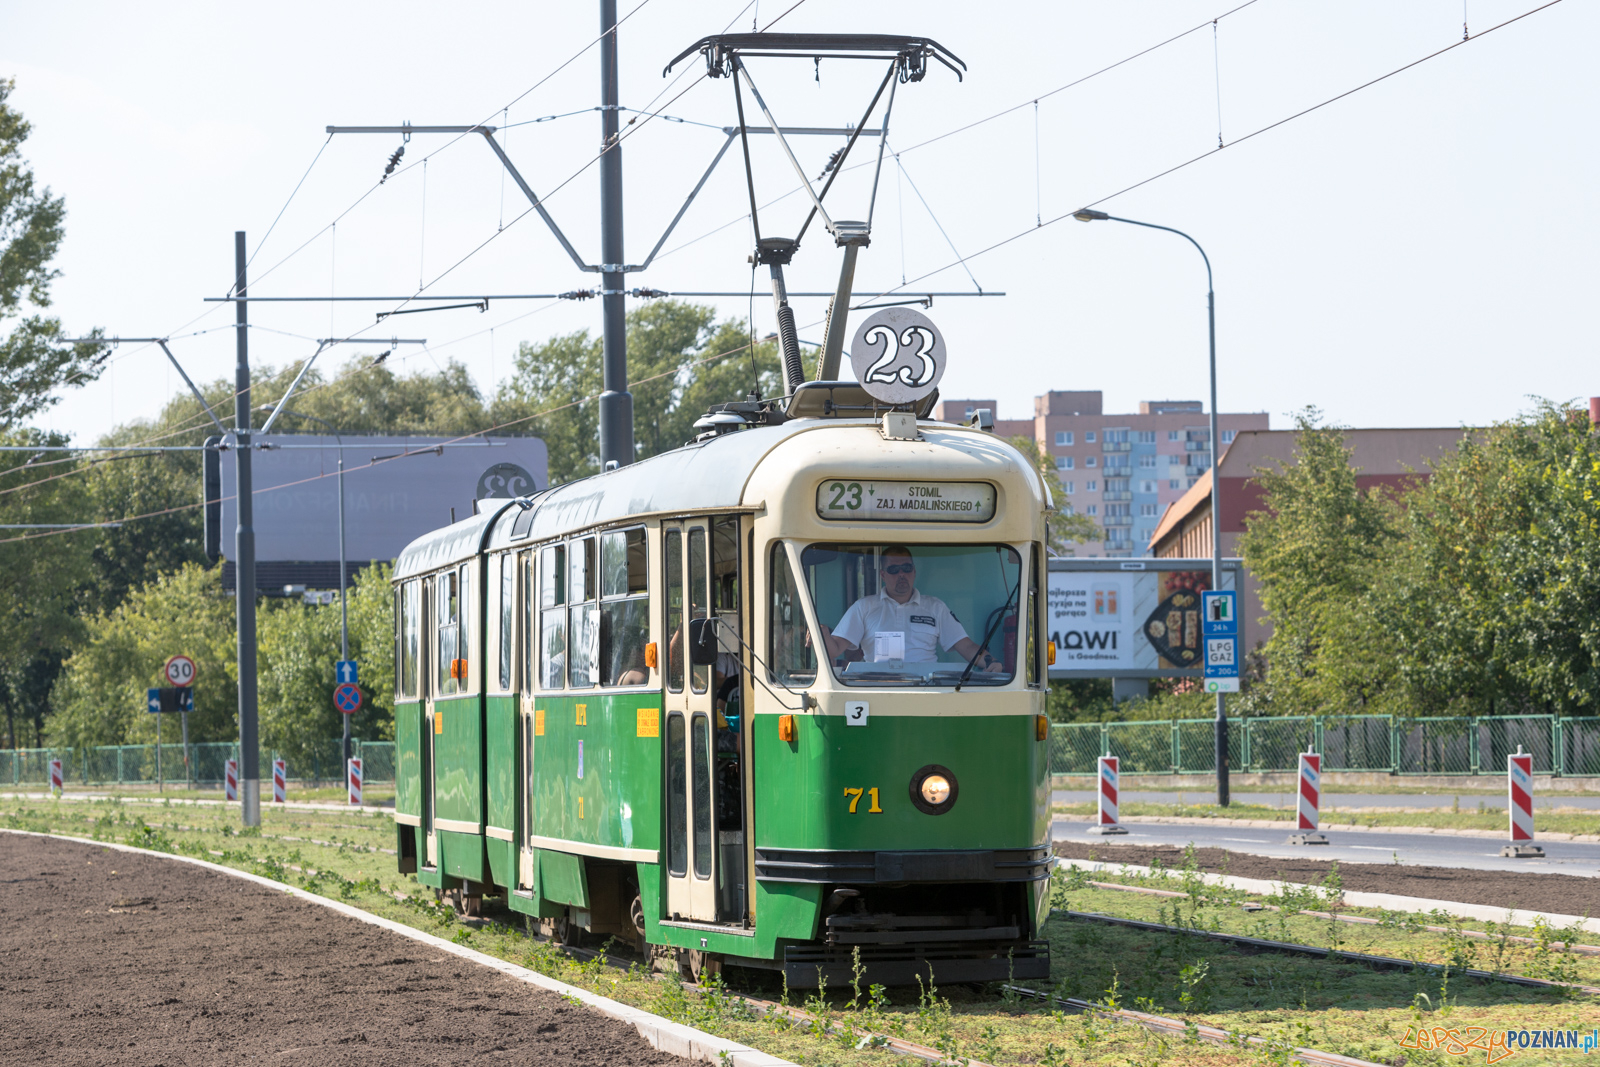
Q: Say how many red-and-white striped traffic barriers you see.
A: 7